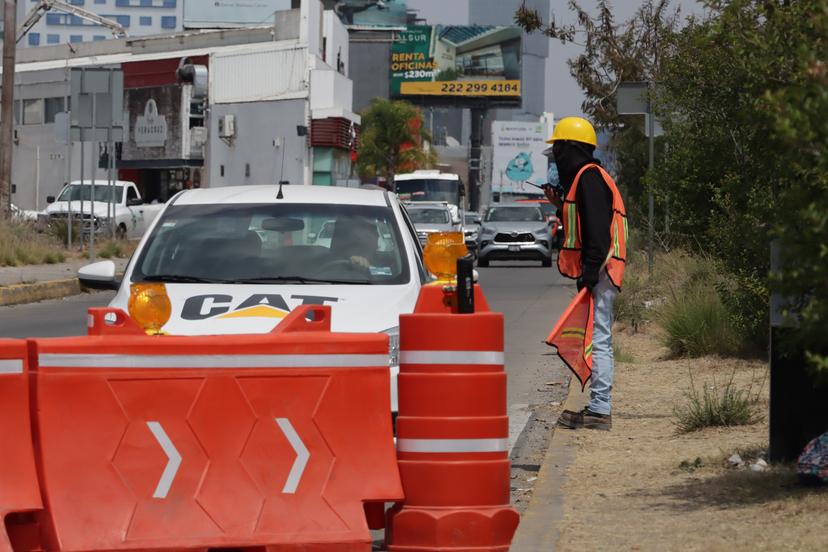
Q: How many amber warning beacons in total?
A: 2